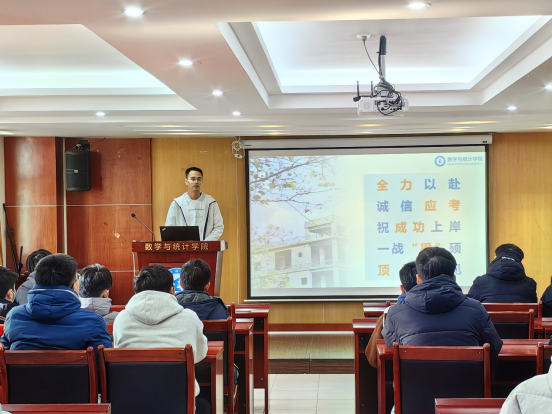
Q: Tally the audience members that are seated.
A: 11